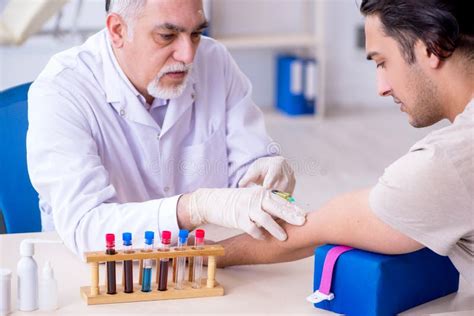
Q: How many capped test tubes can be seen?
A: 6